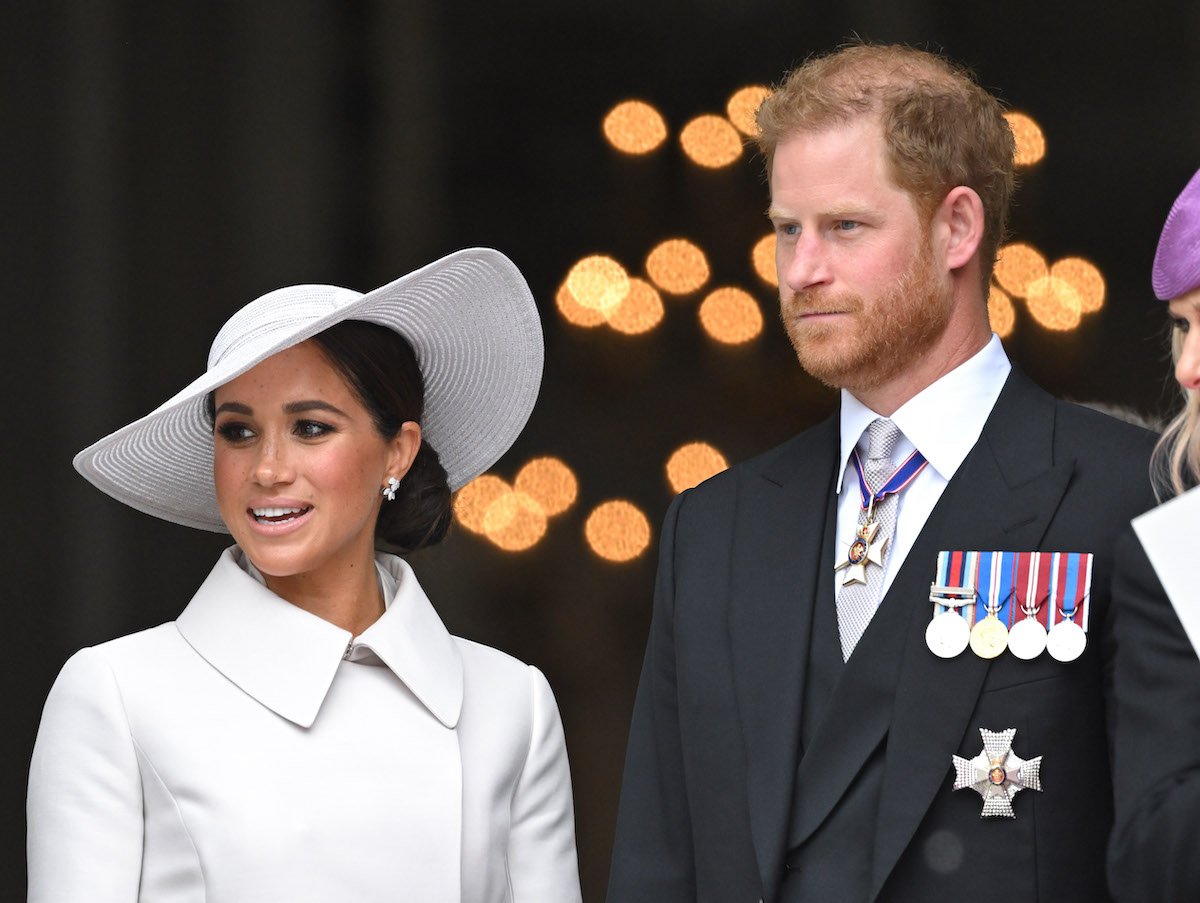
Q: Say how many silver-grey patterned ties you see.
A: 1